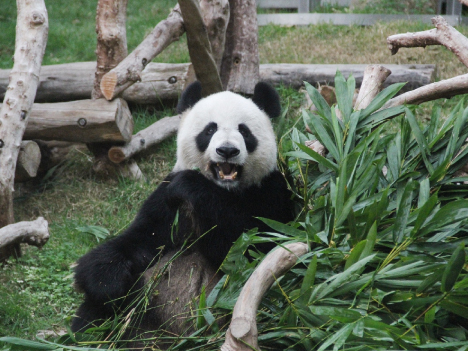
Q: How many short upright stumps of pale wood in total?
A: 1